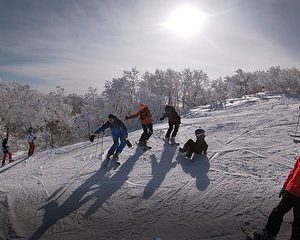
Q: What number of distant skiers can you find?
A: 2